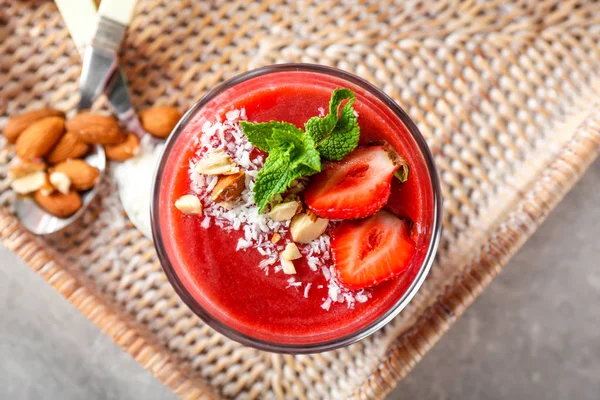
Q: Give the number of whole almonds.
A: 8